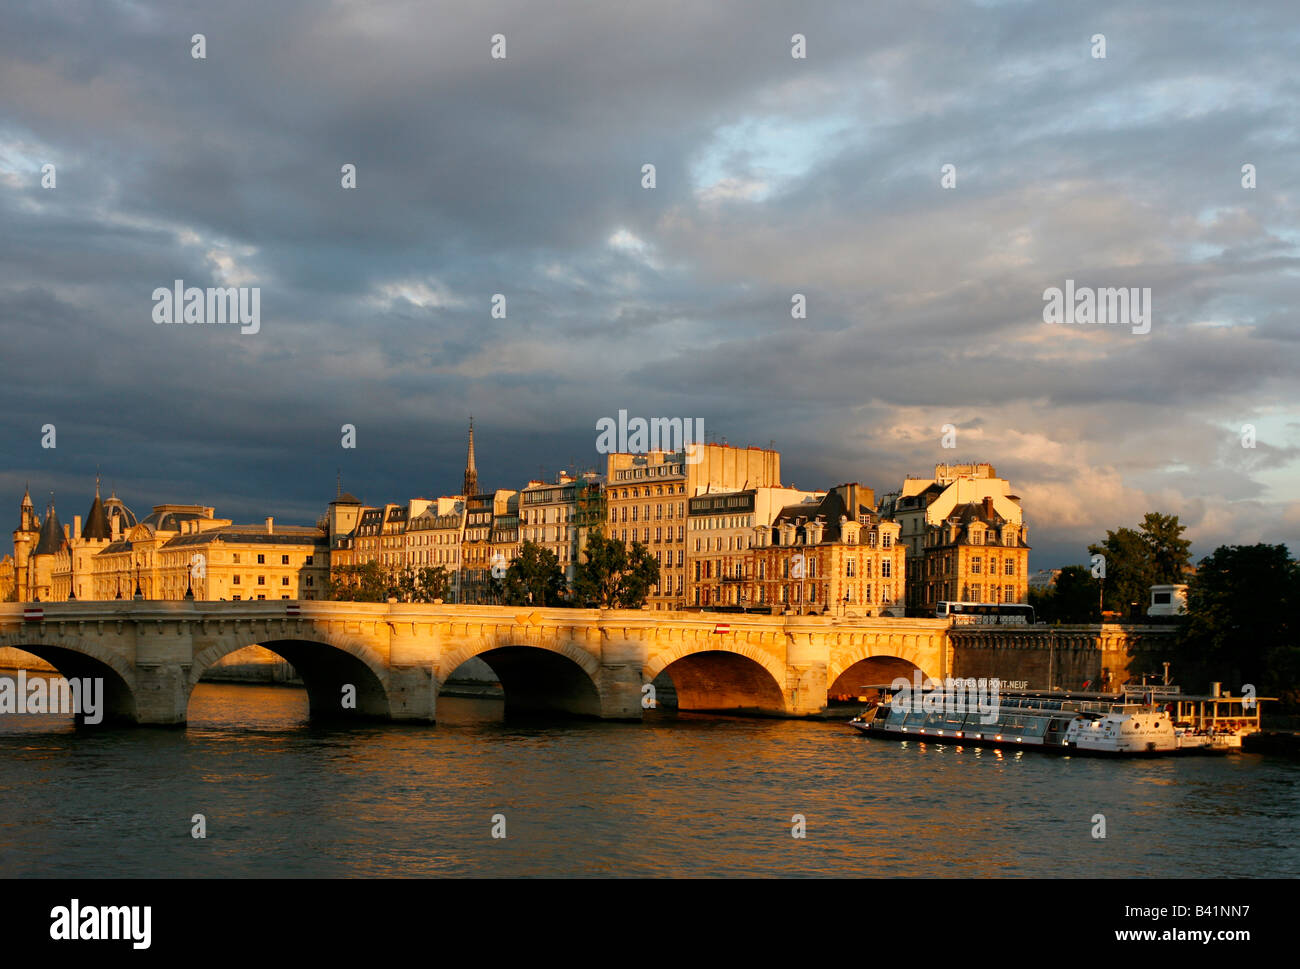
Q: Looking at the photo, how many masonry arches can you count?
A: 5